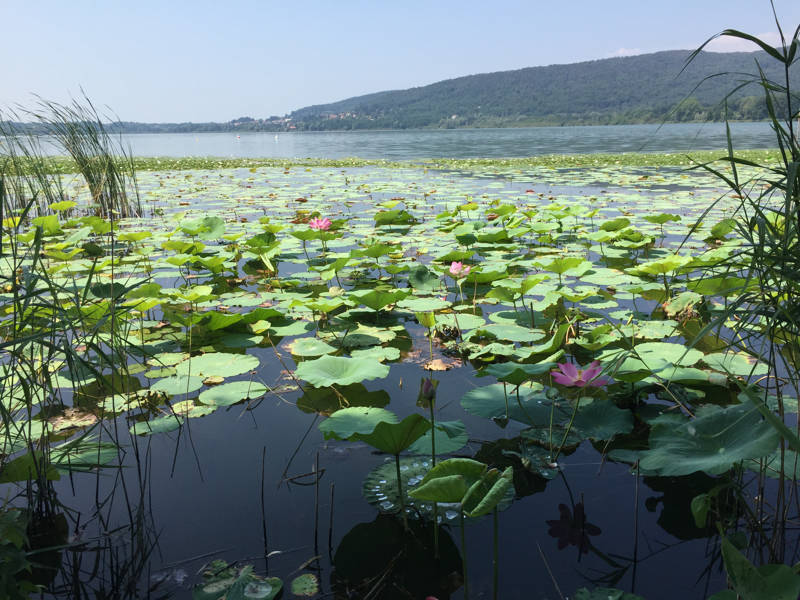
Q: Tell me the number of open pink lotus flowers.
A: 3